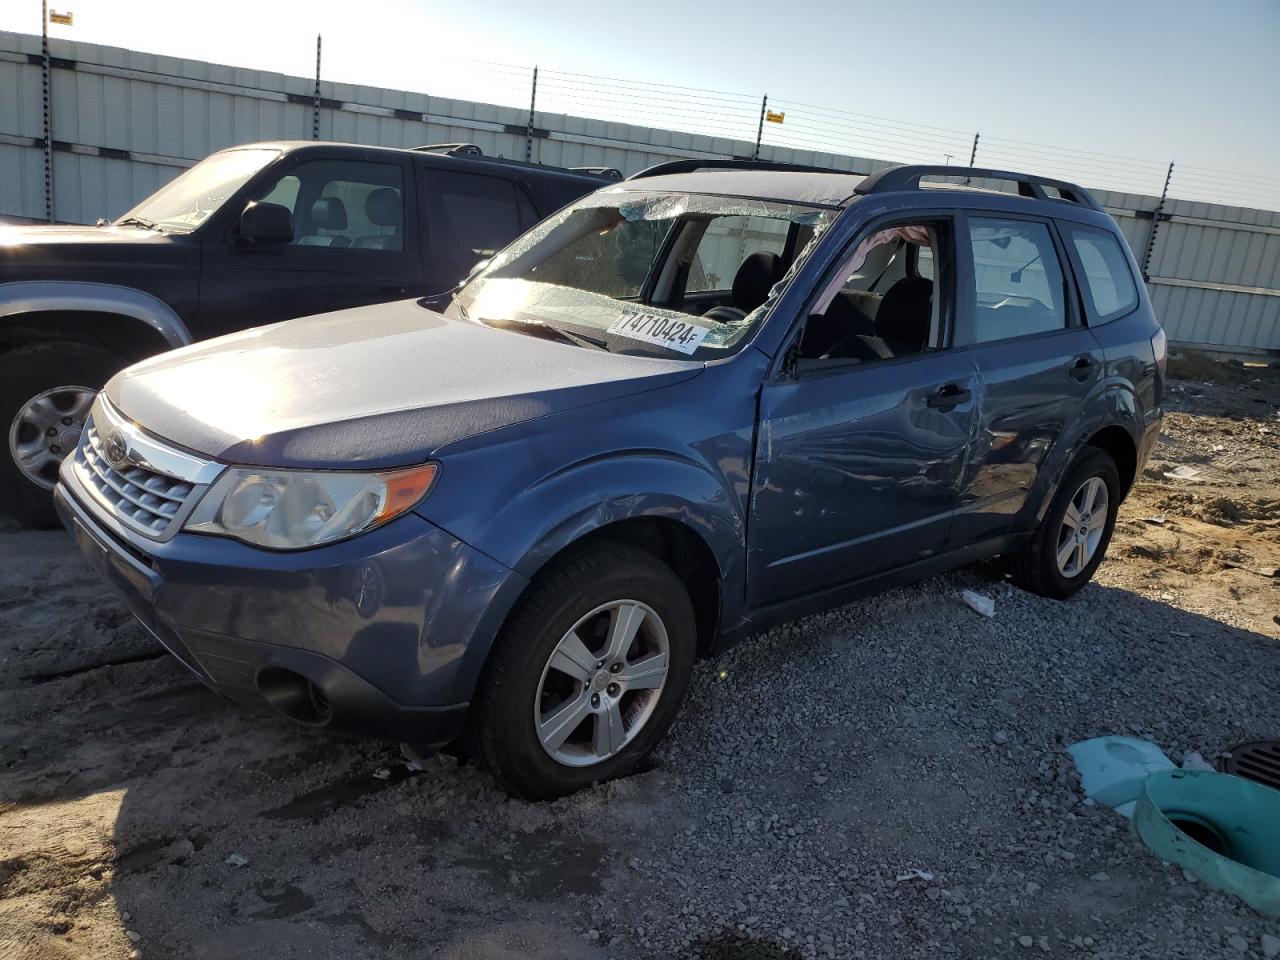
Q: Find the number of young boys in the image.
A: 0